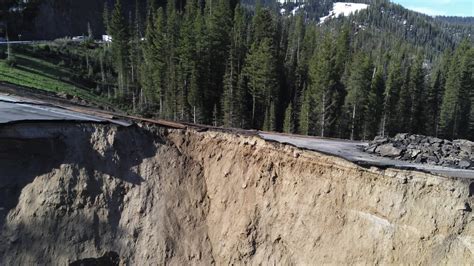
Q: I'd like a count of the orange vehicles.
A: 0